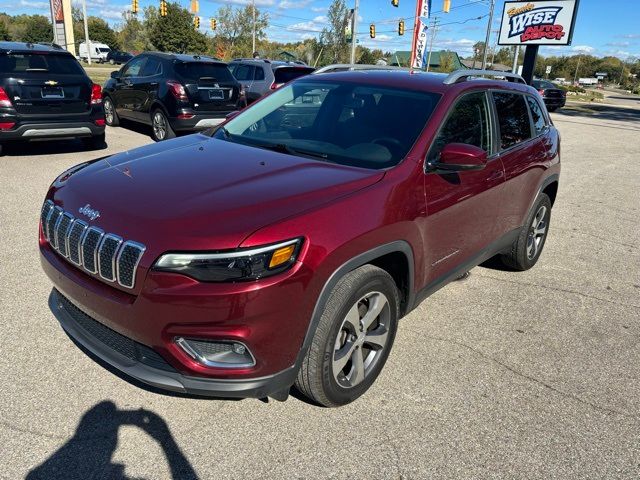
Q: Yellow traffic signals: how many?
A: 9